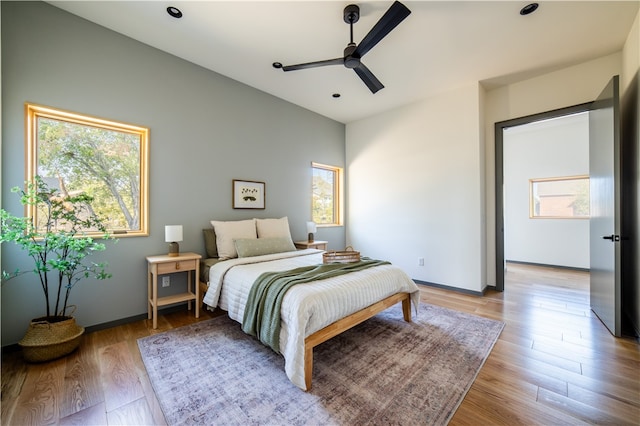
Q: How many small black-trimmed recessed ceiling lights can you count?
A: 4